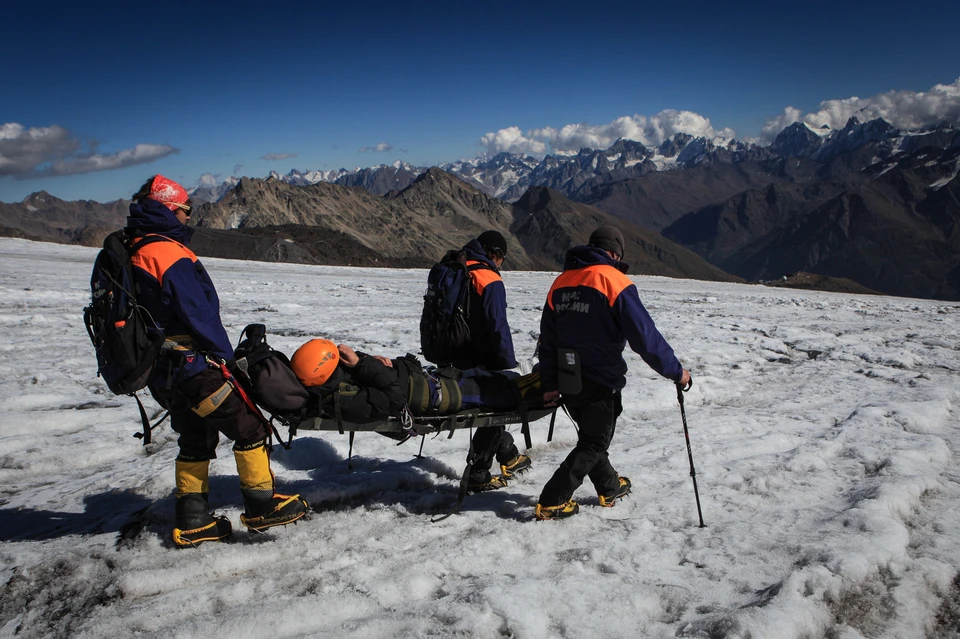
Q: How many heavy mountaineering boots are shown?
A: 6